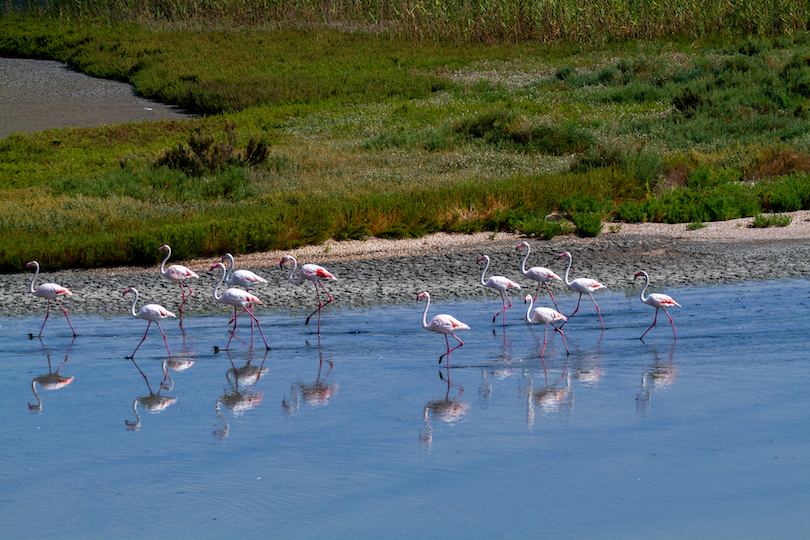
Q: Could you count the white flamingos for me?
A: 12